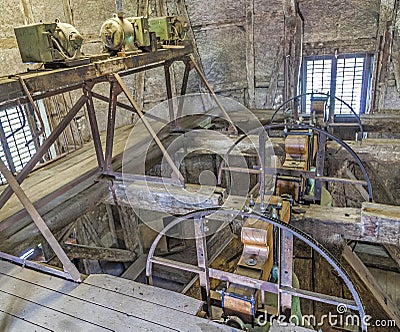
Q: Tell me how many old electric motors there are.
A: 3